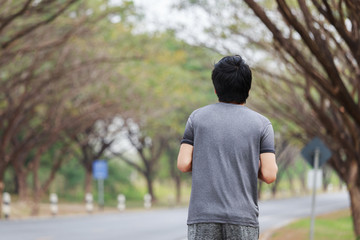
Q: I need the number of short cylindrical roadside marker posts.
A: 5